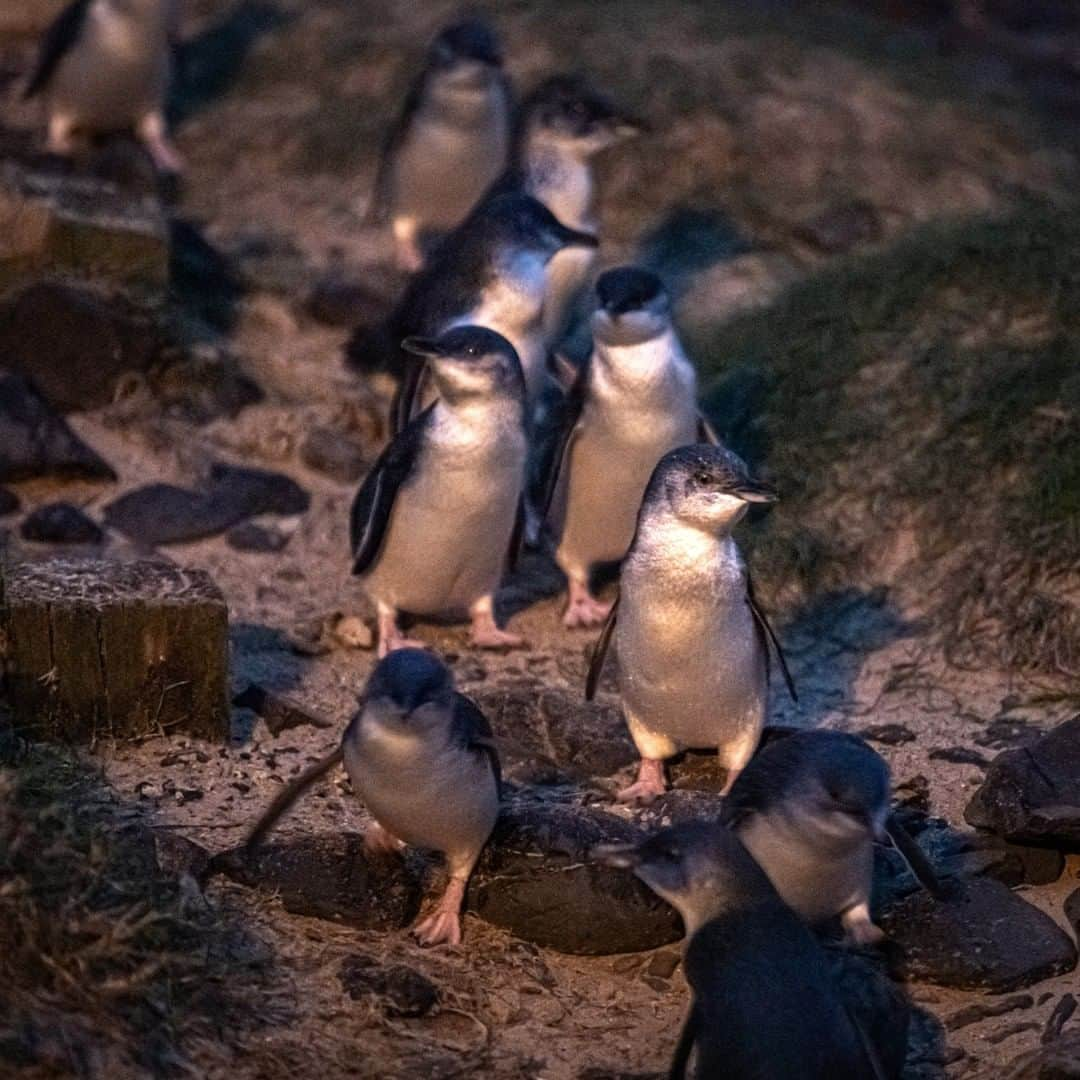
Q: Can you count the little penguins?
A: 10